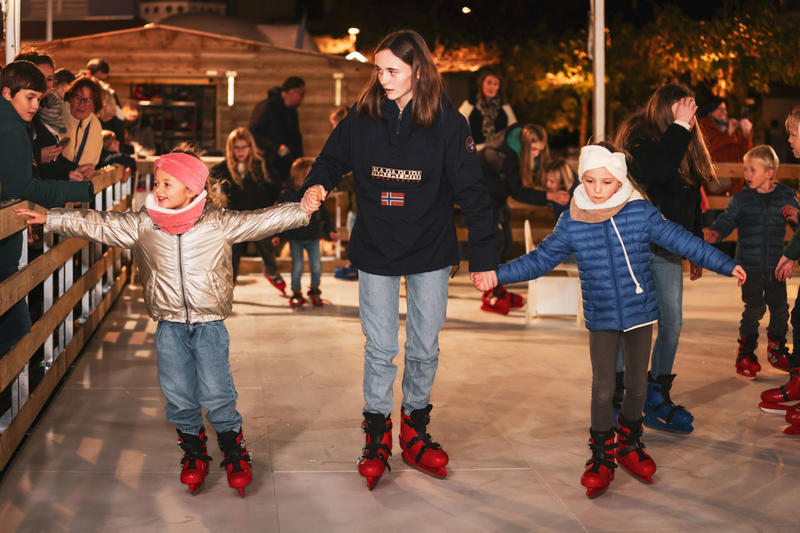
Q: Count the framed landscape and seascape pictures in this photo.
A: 0